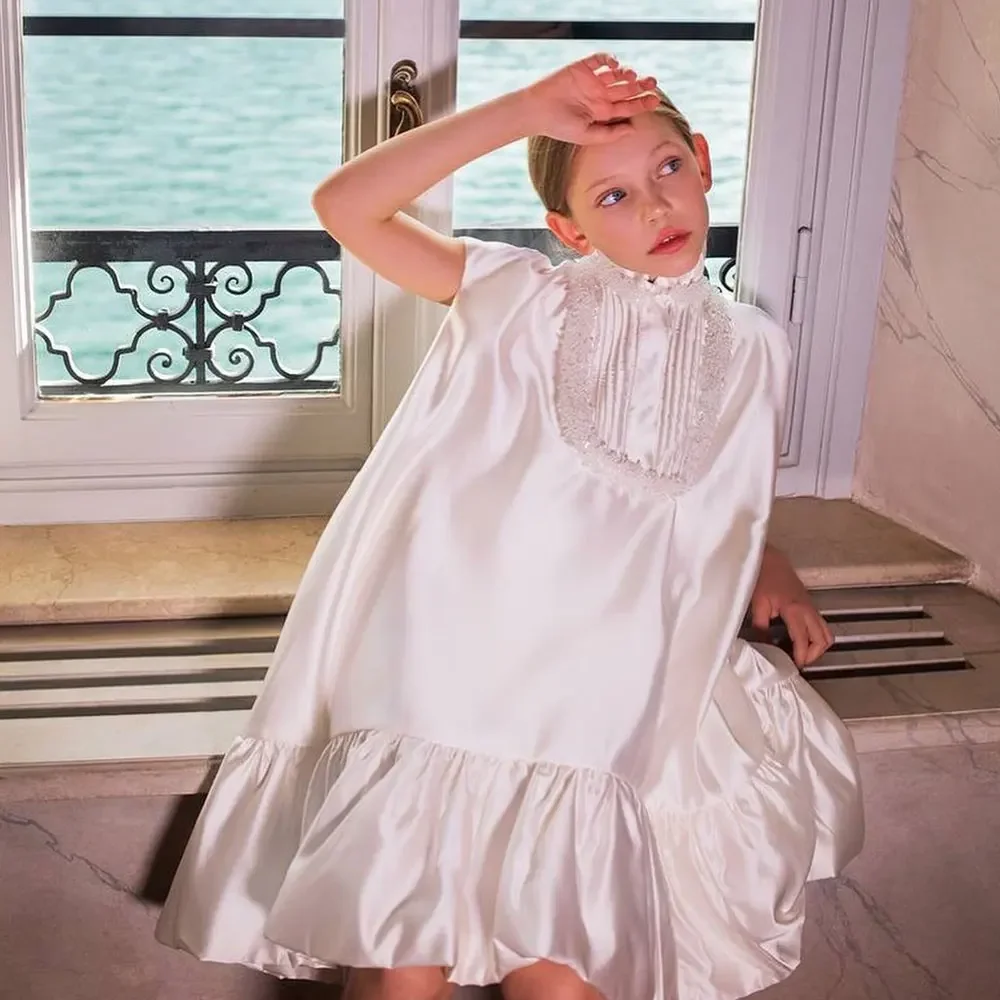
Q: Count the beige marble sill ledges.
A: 1